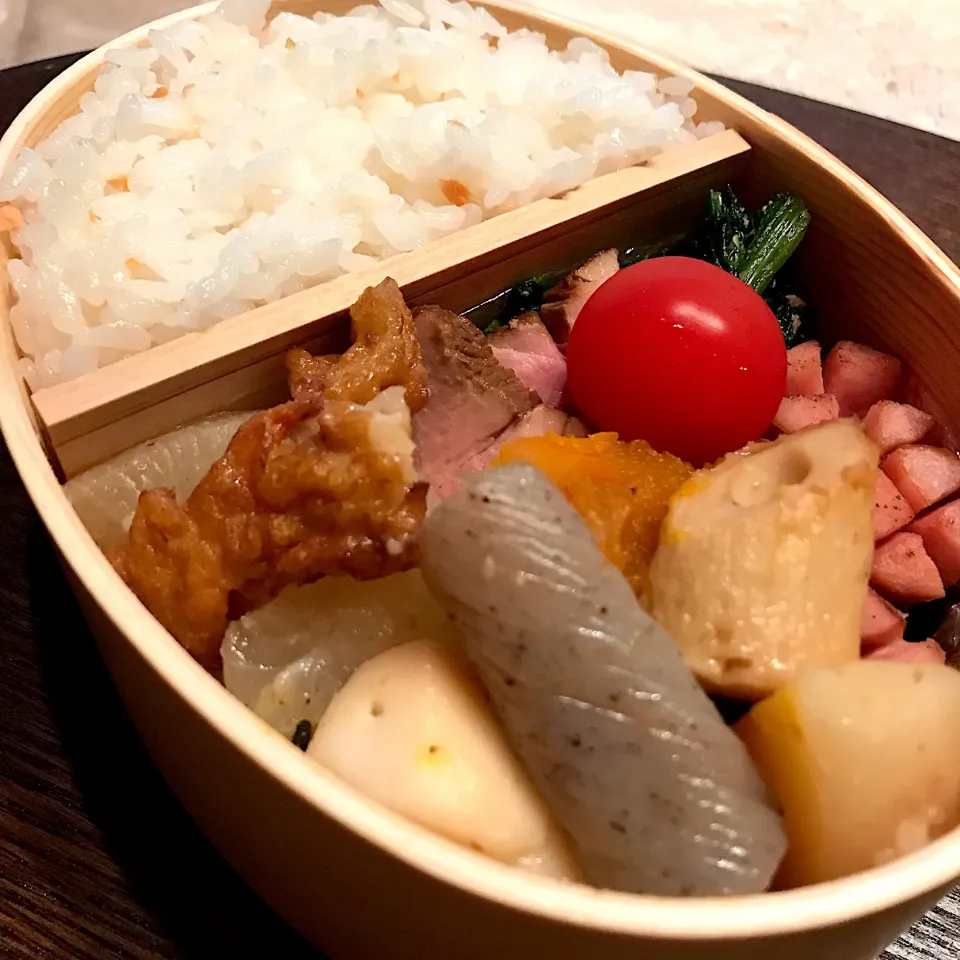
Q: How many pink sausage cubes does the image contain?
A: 10